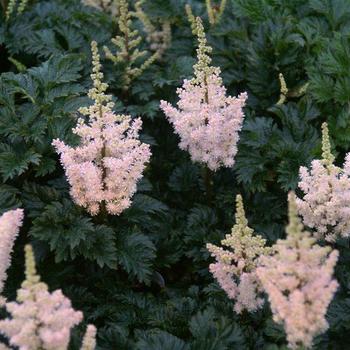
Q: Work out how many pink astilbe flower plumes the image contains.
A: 7